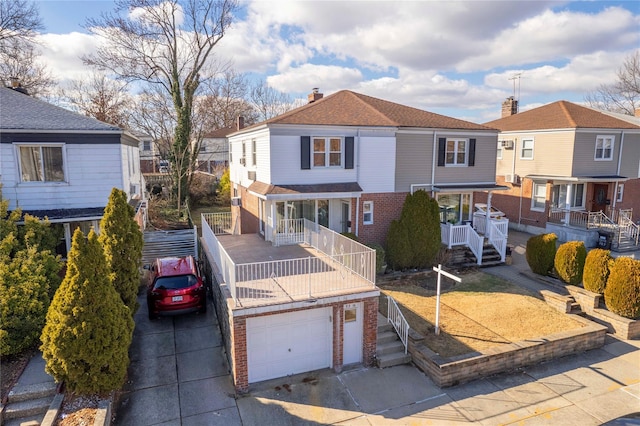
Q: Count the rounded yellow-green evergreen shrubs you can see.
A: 4